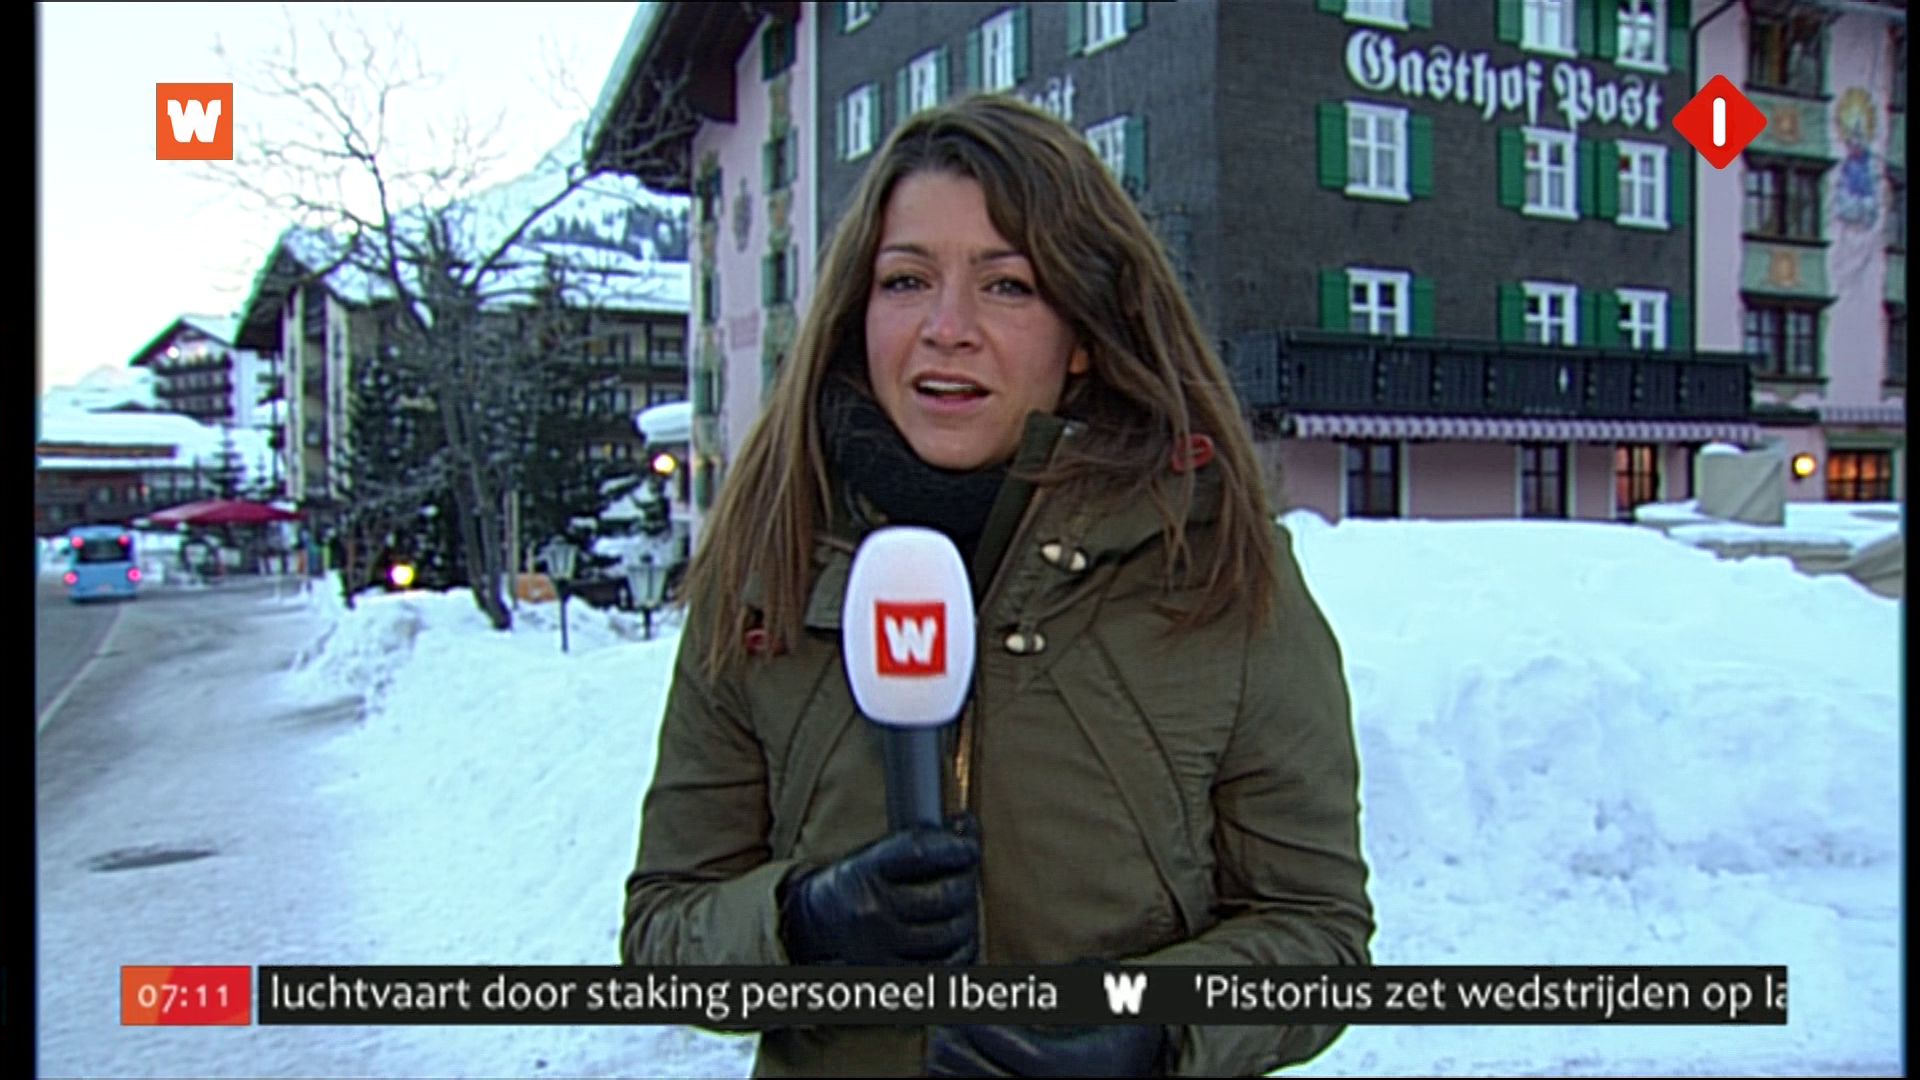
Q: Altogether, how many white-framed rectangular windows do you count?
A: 15